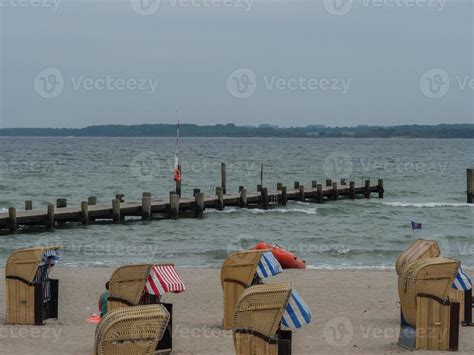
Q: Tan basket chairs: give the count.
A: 7